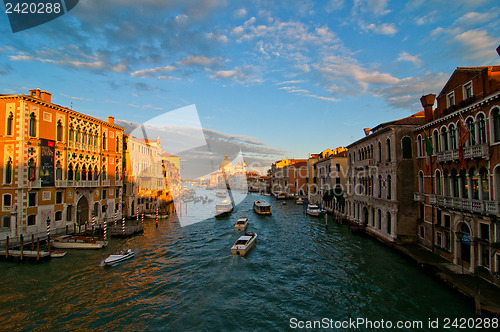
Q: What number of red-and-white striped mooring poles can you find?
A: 8